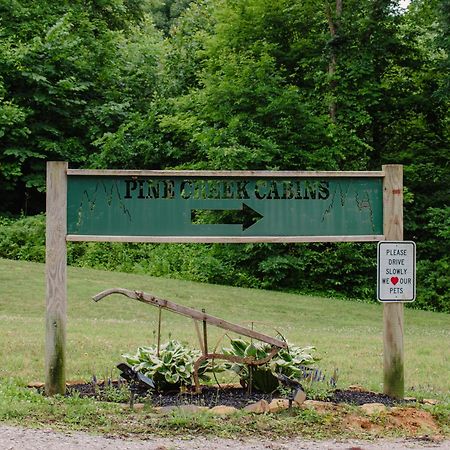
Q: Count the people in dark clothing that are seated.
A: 0